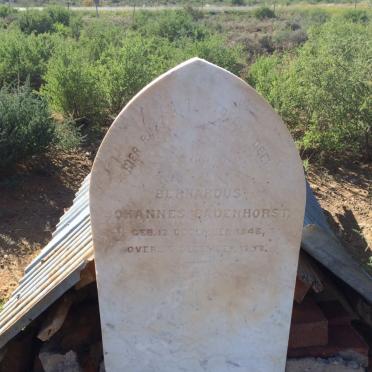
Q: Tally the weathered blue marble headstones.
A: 0